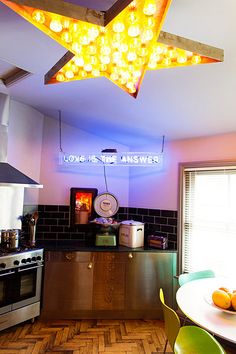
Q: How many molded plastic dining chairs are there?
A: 3